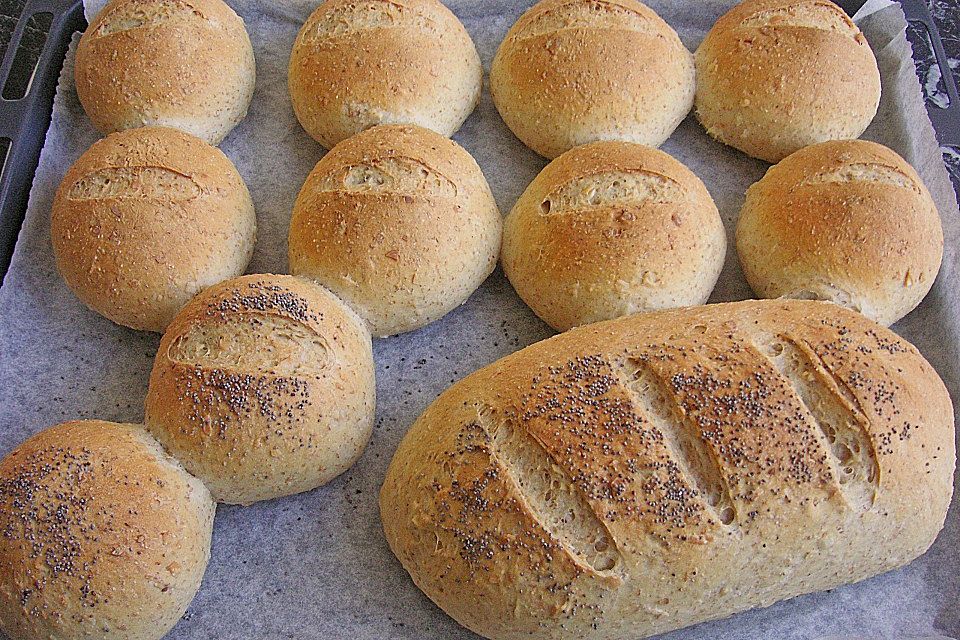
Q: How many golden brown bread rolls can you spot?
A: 10